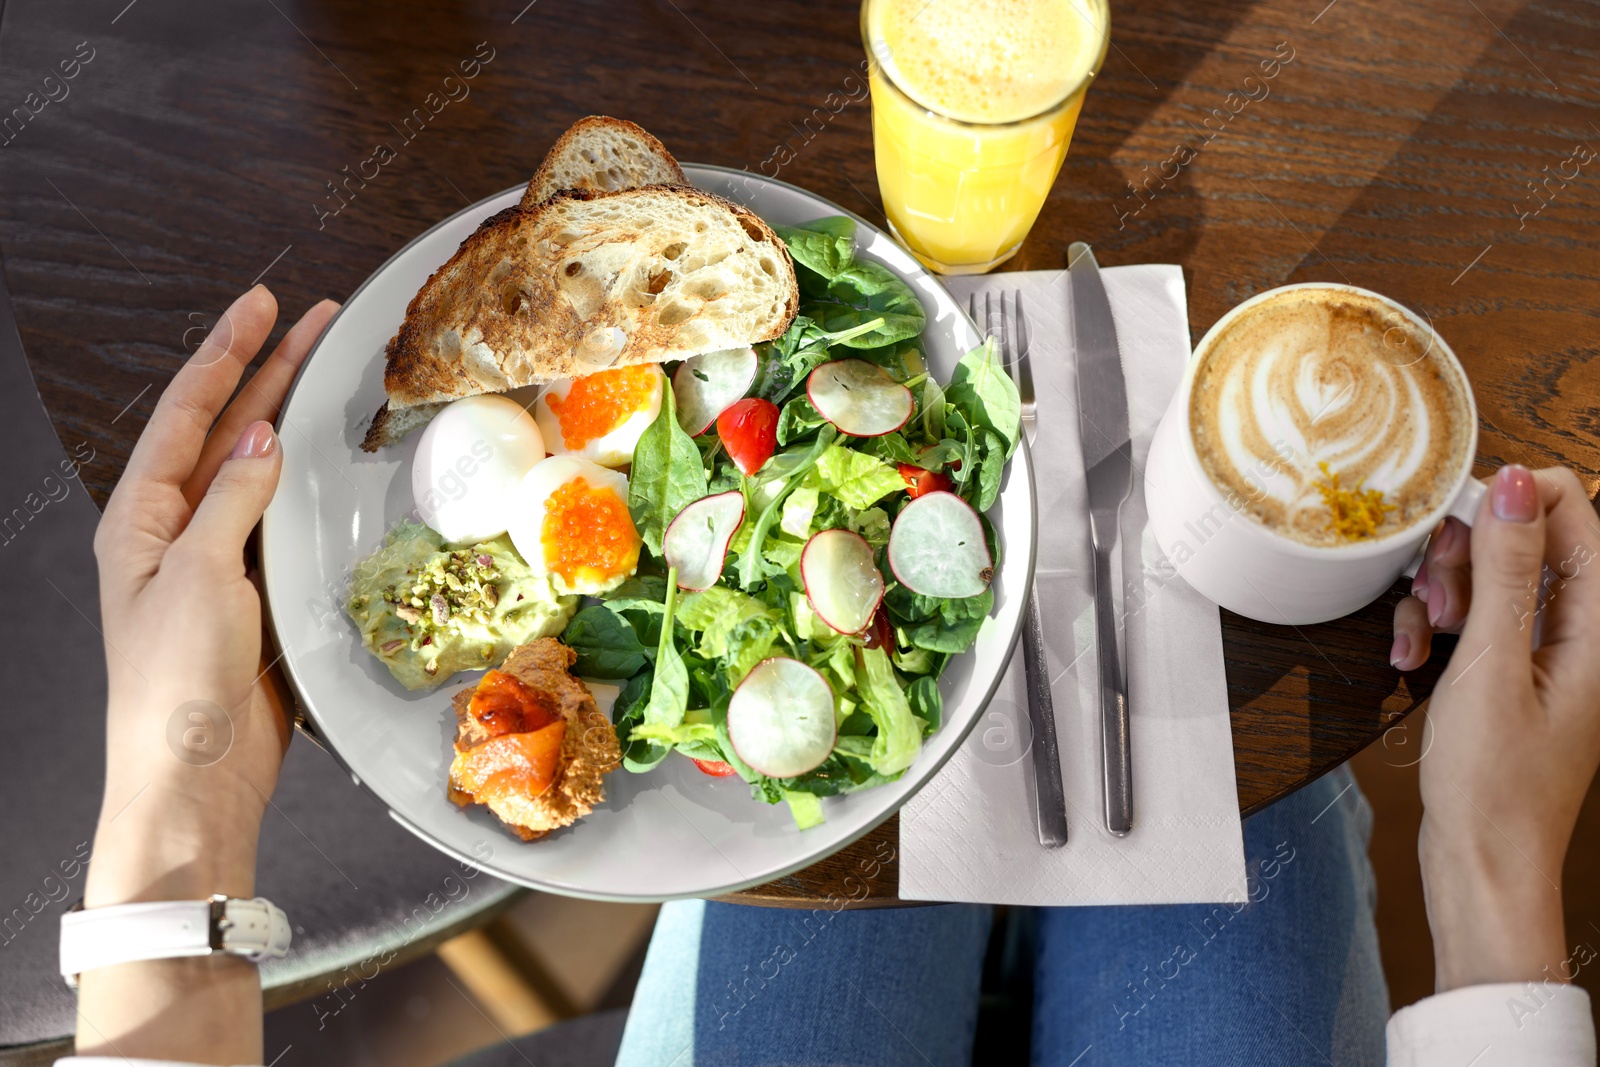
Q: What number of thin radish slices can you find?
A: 6